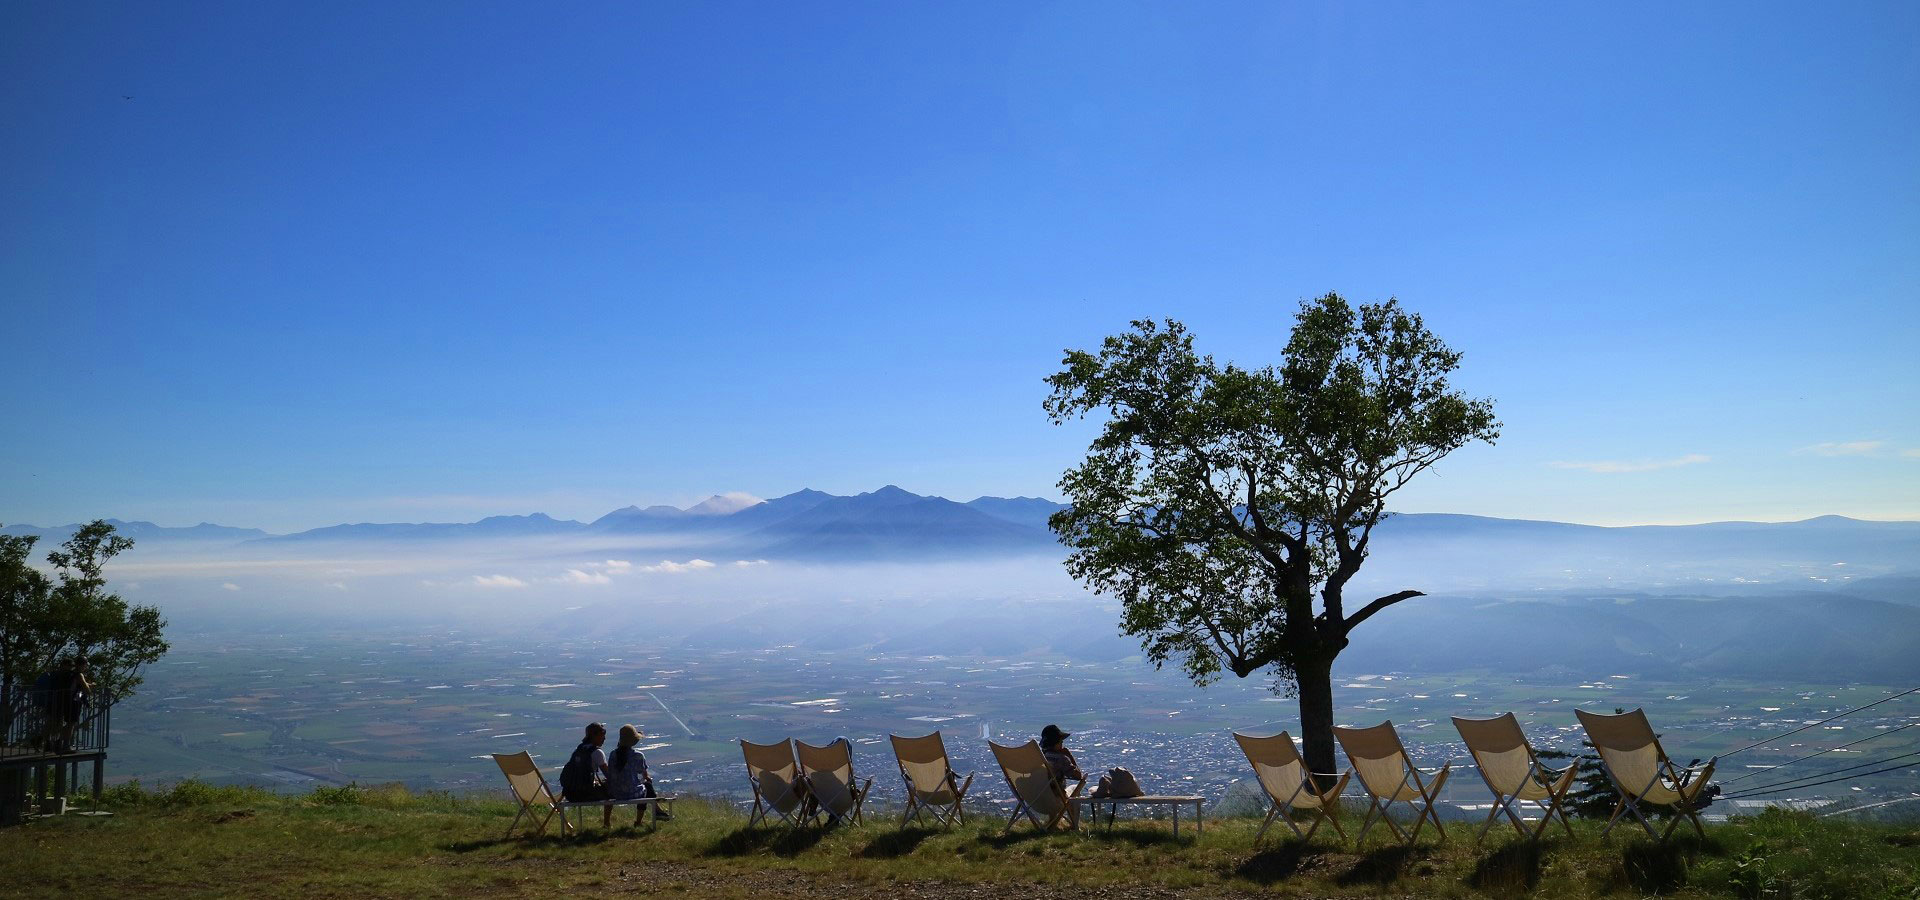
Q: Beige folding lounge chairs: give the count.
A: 9